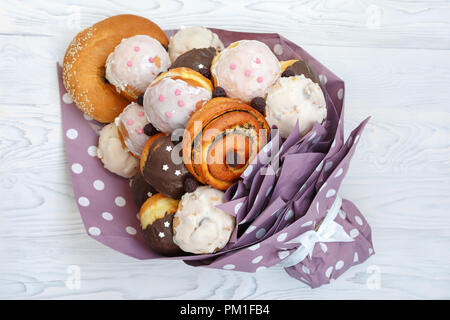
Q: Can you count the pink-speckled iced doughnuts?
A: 4